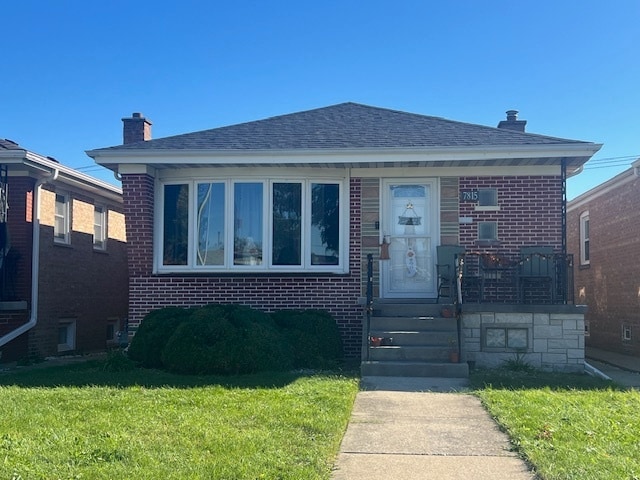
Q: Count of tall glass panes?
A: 5